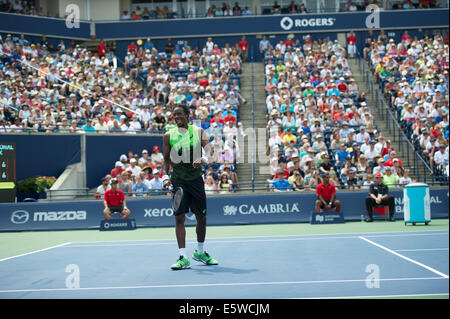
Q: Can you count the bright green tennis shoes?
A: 2